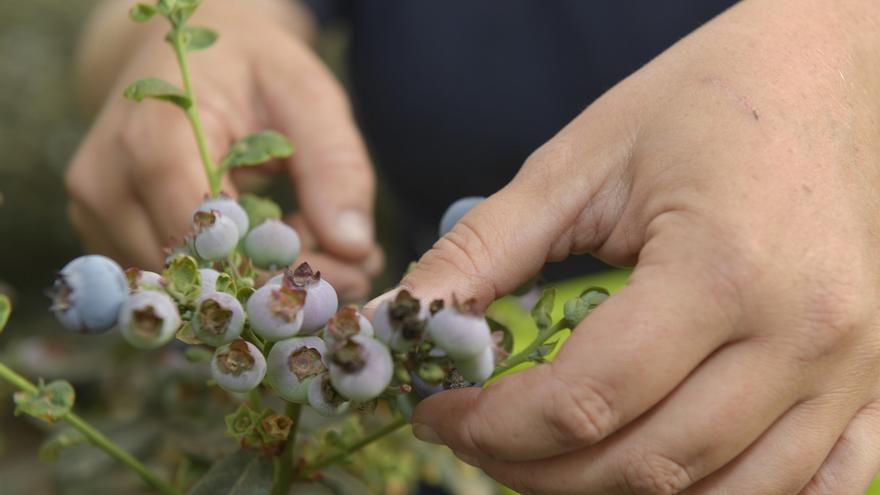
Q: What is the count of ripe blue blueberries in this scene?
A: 2